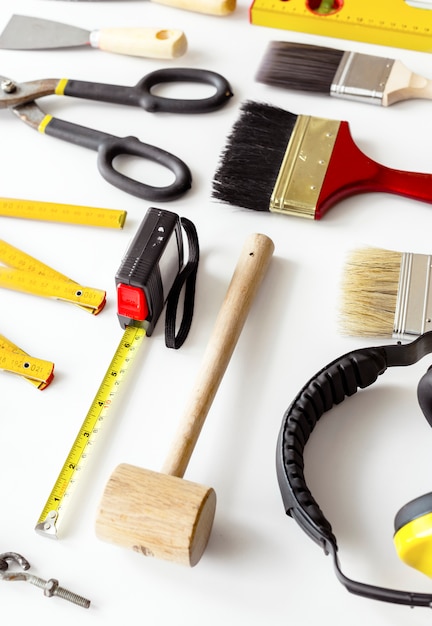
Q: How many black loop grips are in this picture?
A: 2